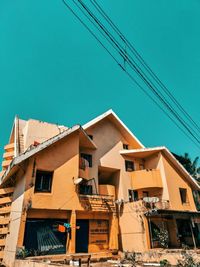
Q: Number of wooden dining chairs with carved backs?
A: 0